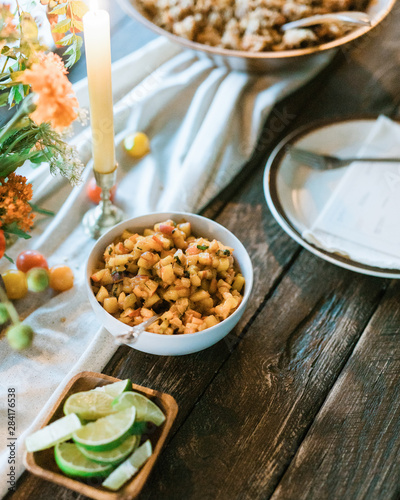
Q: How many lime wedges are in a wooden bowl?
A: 8